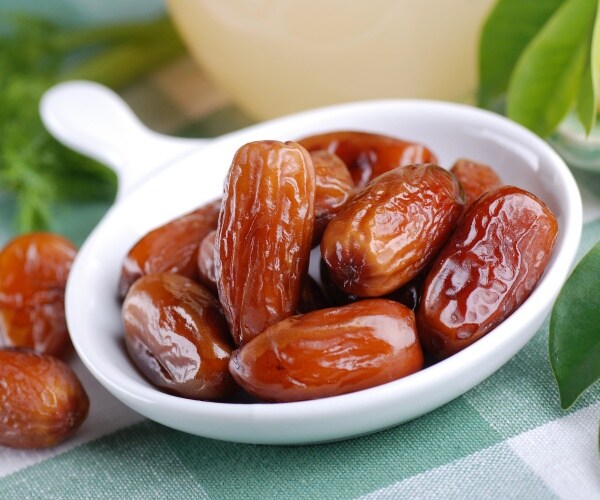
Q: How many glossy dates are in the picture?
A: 12